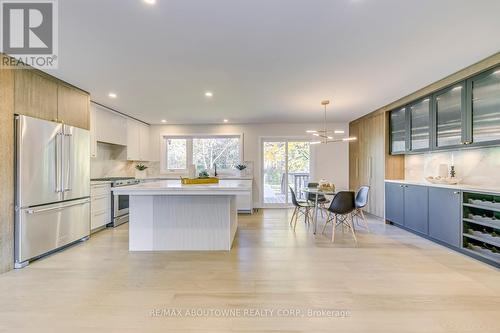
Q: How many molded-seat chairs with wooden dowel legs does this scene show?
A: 4